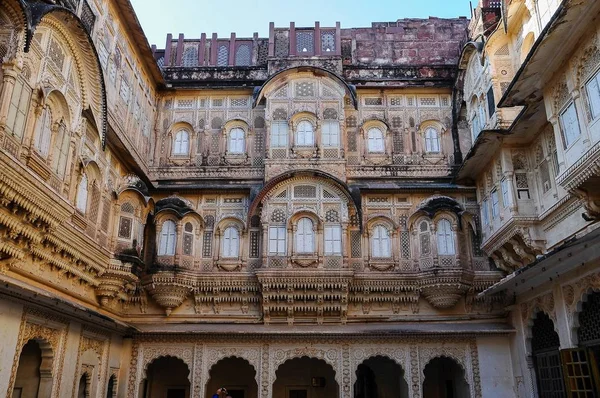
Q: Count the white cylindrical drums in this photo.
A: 0